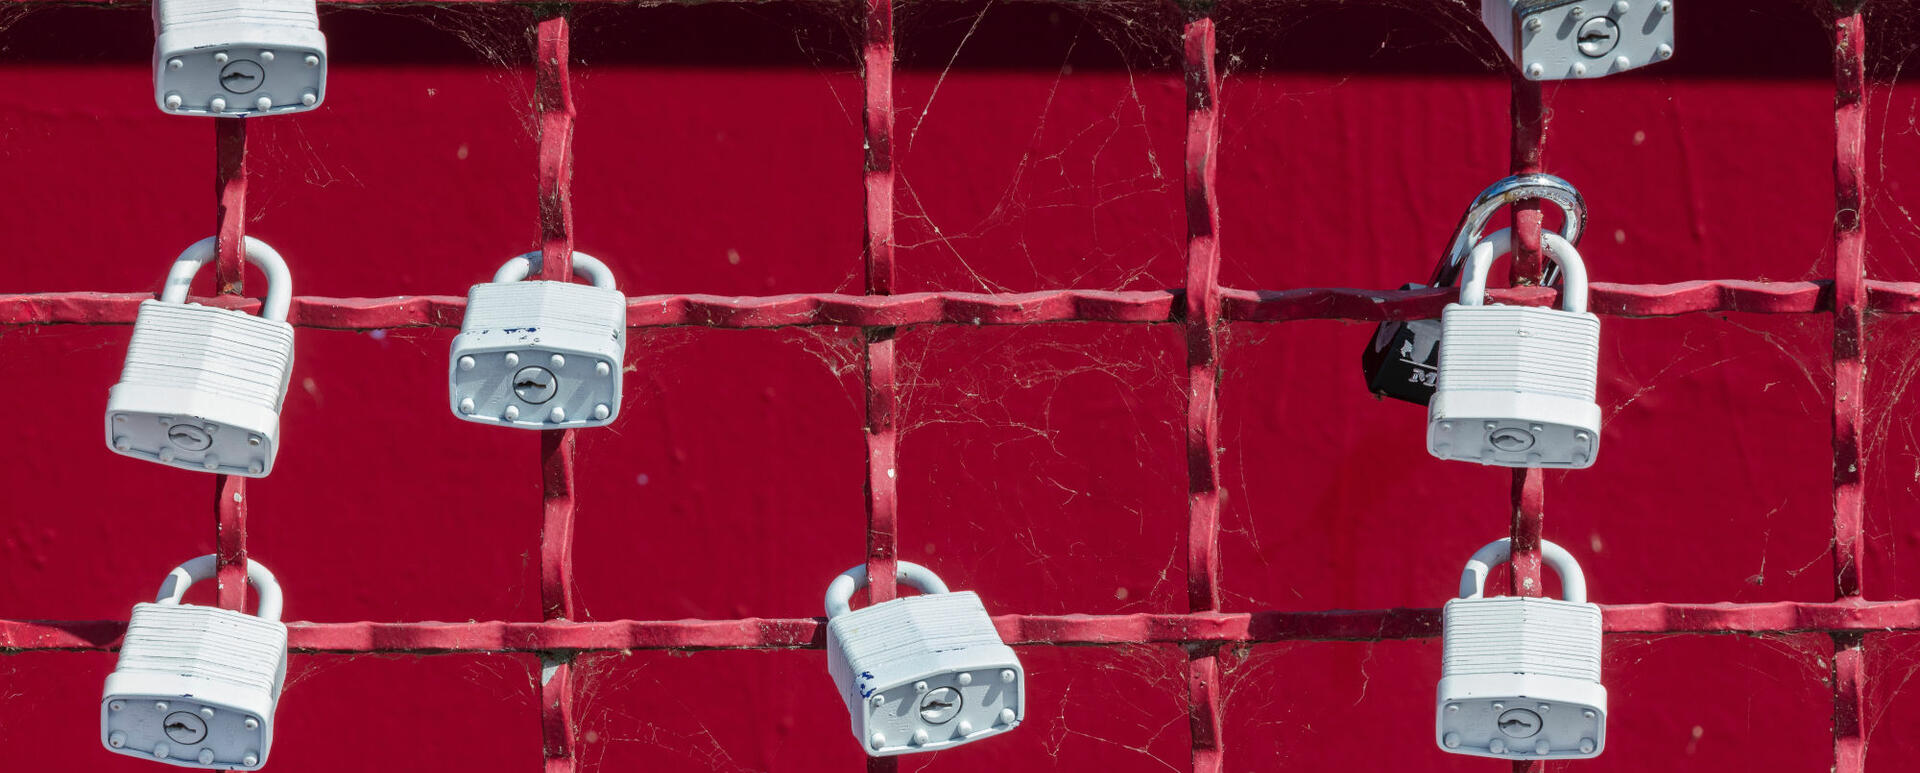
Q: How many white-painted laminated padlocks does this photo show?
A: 8